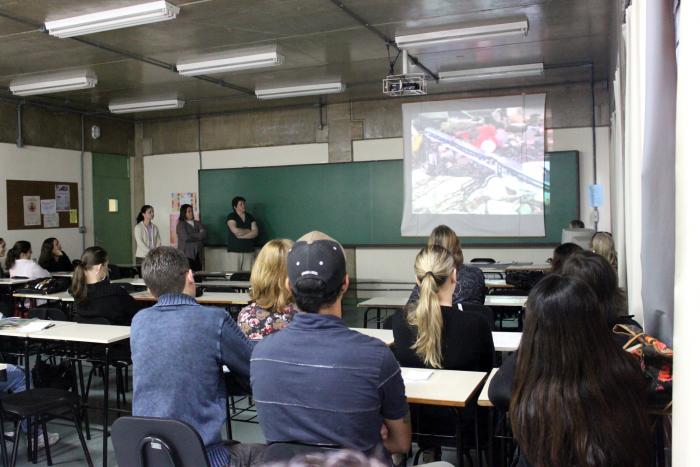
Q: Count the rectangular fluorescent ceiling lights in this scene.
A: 7